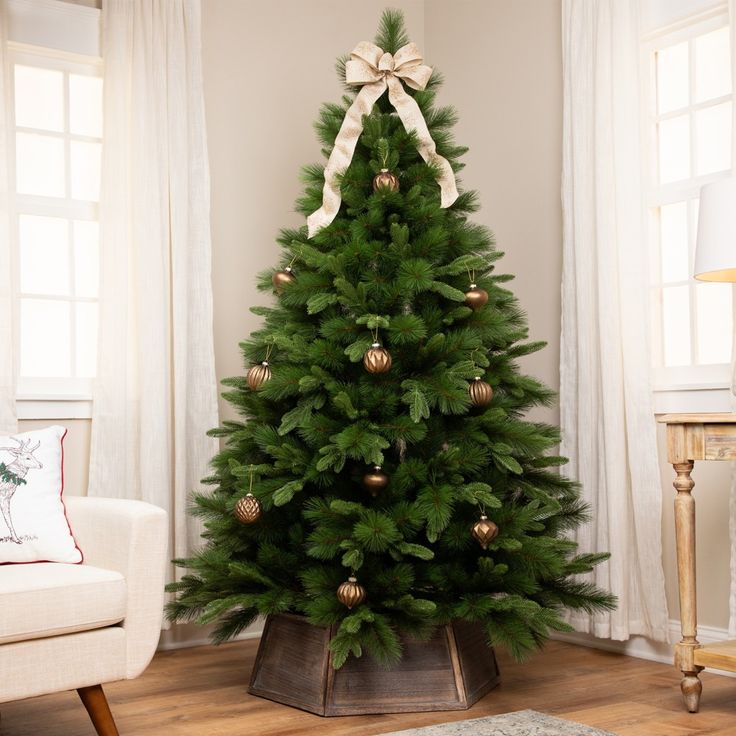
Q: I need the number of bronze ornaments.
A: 10